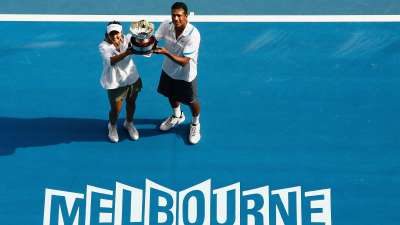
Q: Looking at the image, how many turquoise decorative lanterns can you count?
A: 0